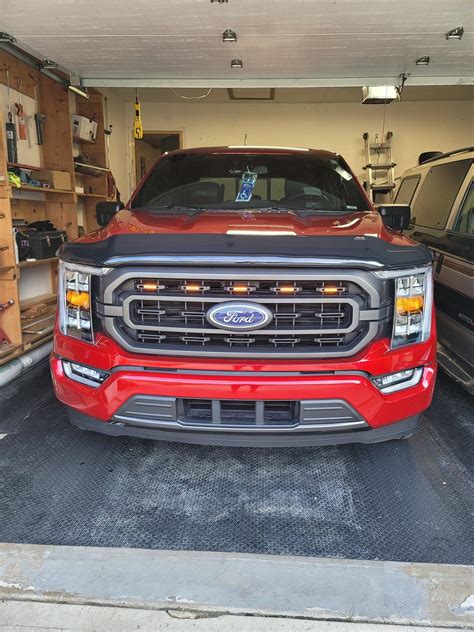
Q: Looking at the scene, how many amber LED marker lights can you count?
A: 5